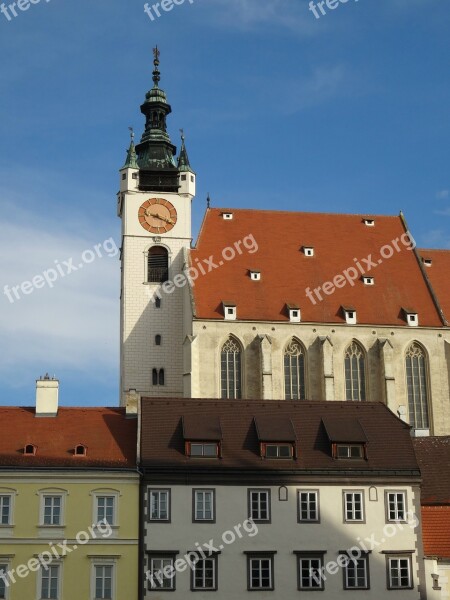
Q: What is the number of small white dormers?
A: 10